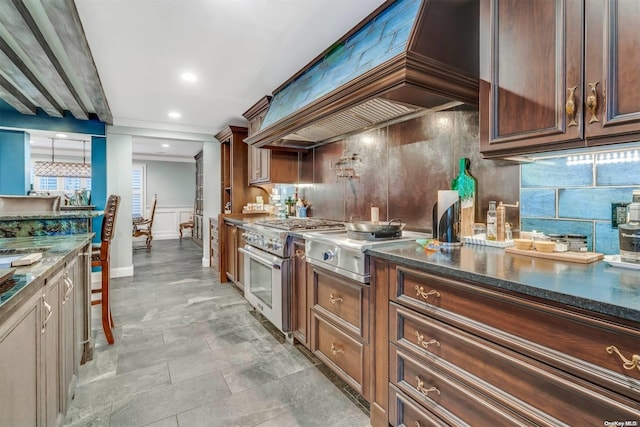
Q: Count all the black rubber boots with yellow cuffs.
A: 0